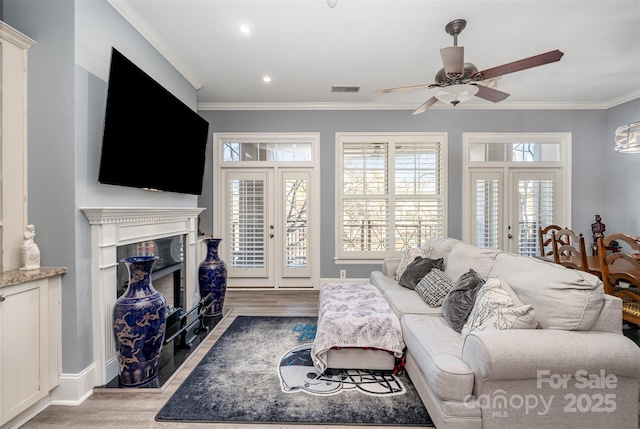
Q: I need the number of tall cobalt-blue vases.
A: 2